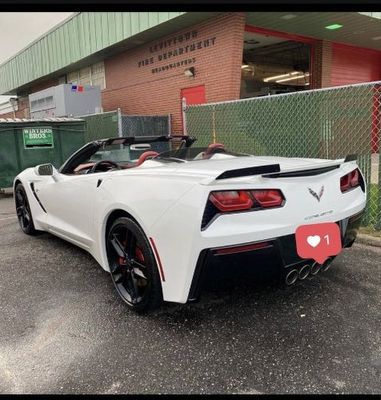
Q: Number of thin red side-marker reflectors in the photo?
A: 1